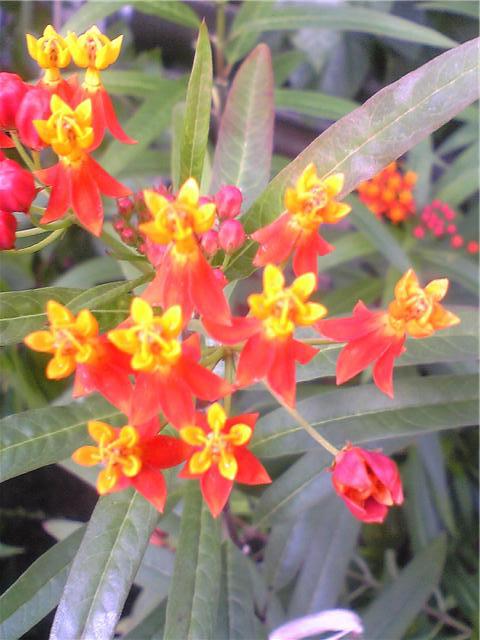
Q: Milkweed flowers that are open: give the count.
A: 11